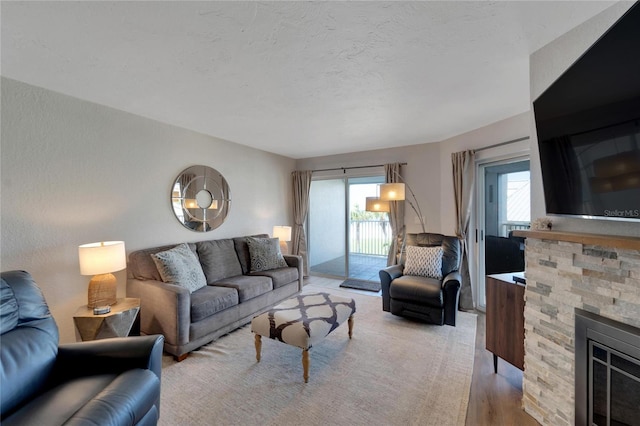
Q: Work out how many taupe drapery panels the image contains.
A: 3